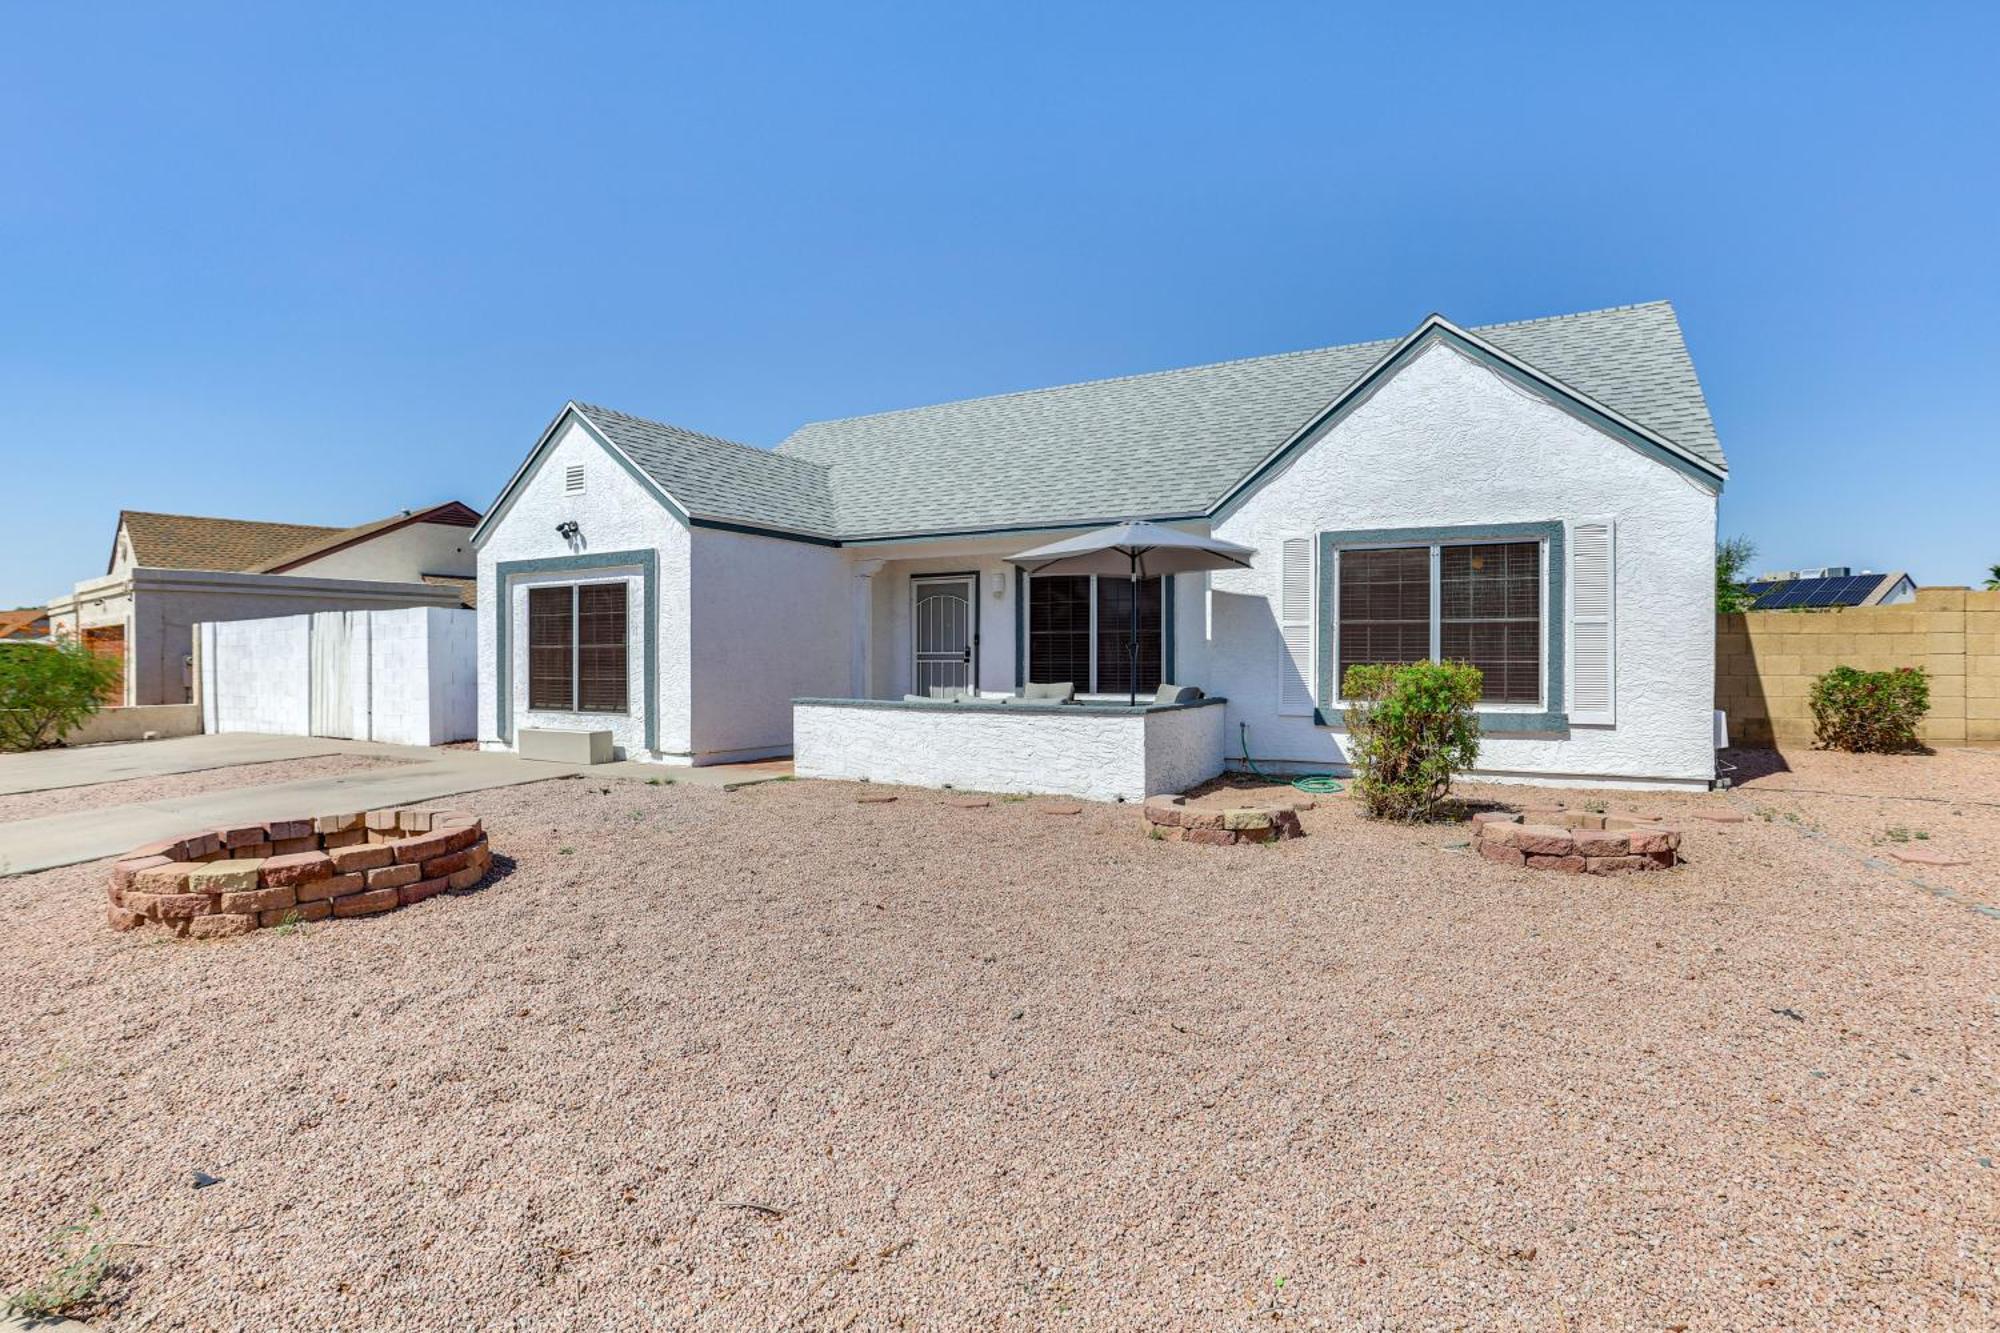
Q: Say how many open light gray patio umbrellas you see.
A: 1